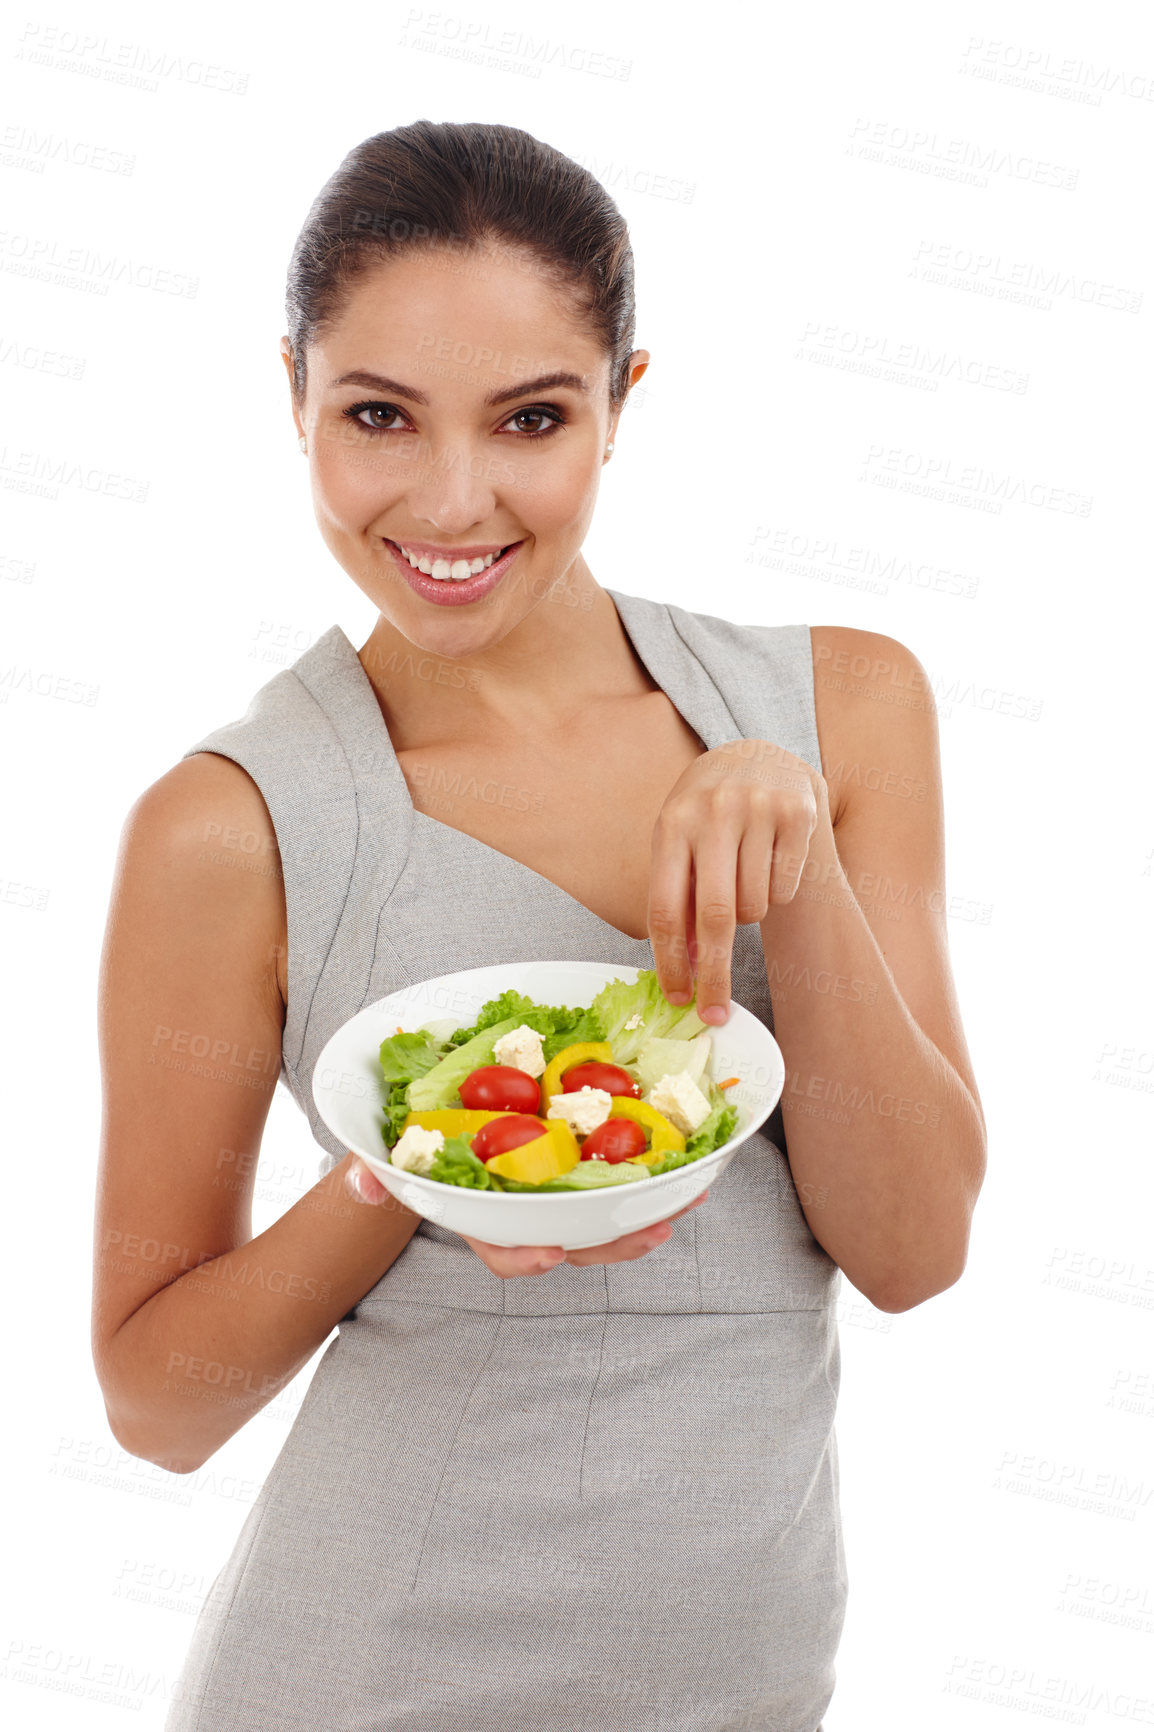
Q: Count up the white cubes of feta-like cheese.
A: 4